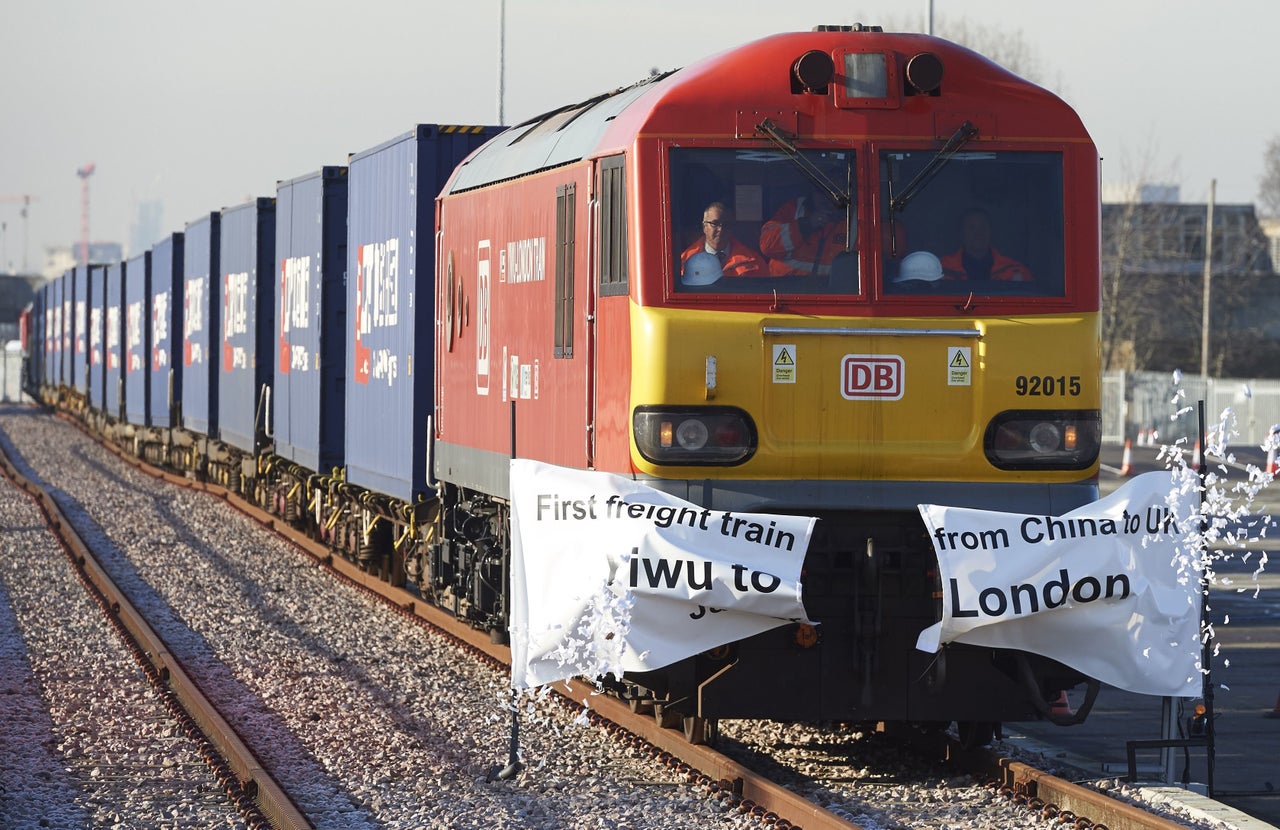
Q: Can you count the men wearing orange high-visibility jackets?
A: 3